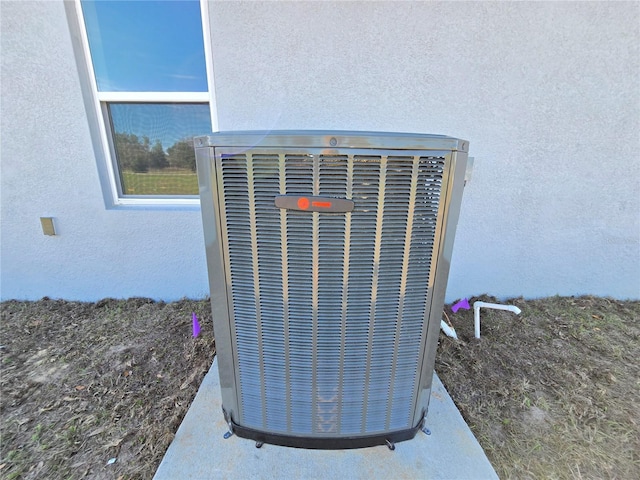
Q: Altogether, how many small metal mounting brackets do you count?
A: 4